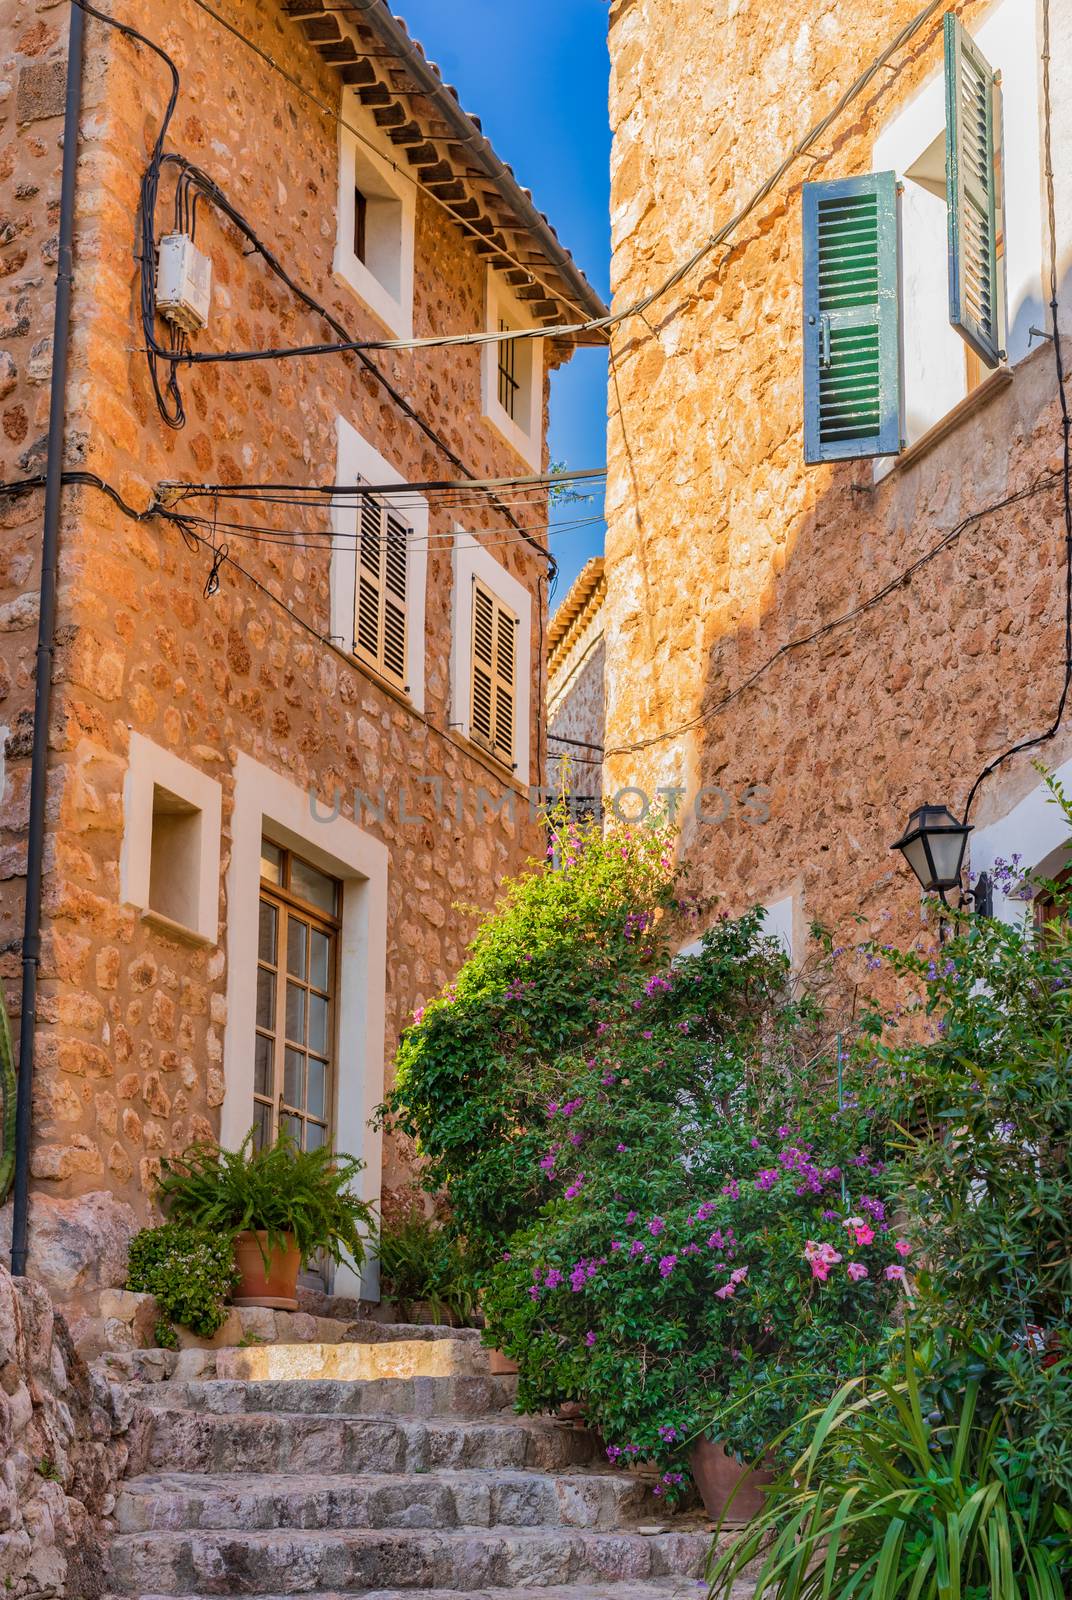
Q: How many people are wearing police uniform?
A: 0